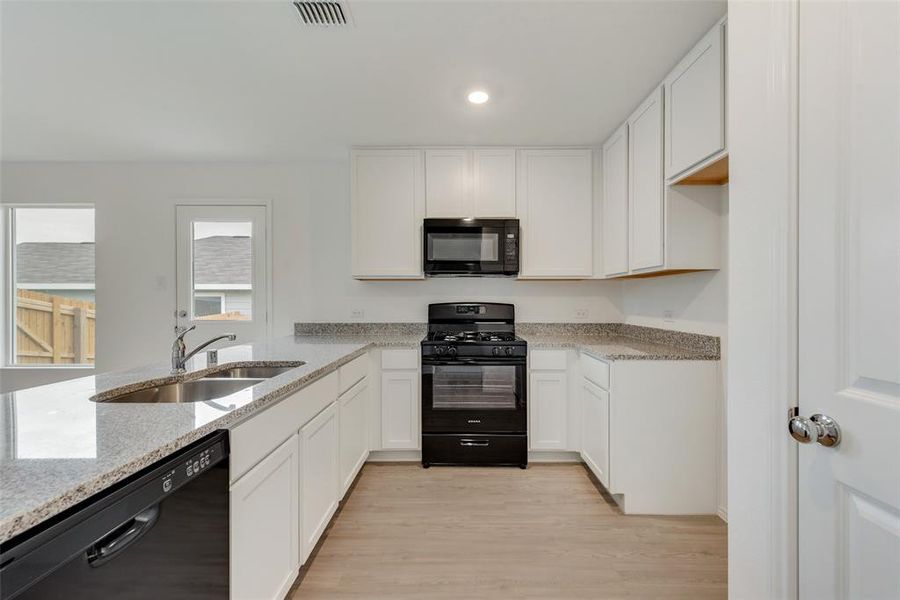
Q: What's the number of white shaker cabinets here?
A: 13